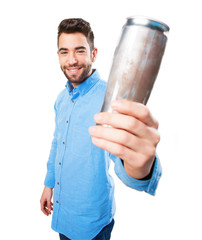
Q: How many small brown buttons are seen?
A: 6